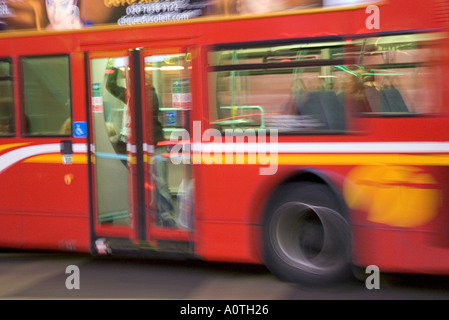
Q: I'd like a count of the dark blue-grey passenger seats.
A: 4